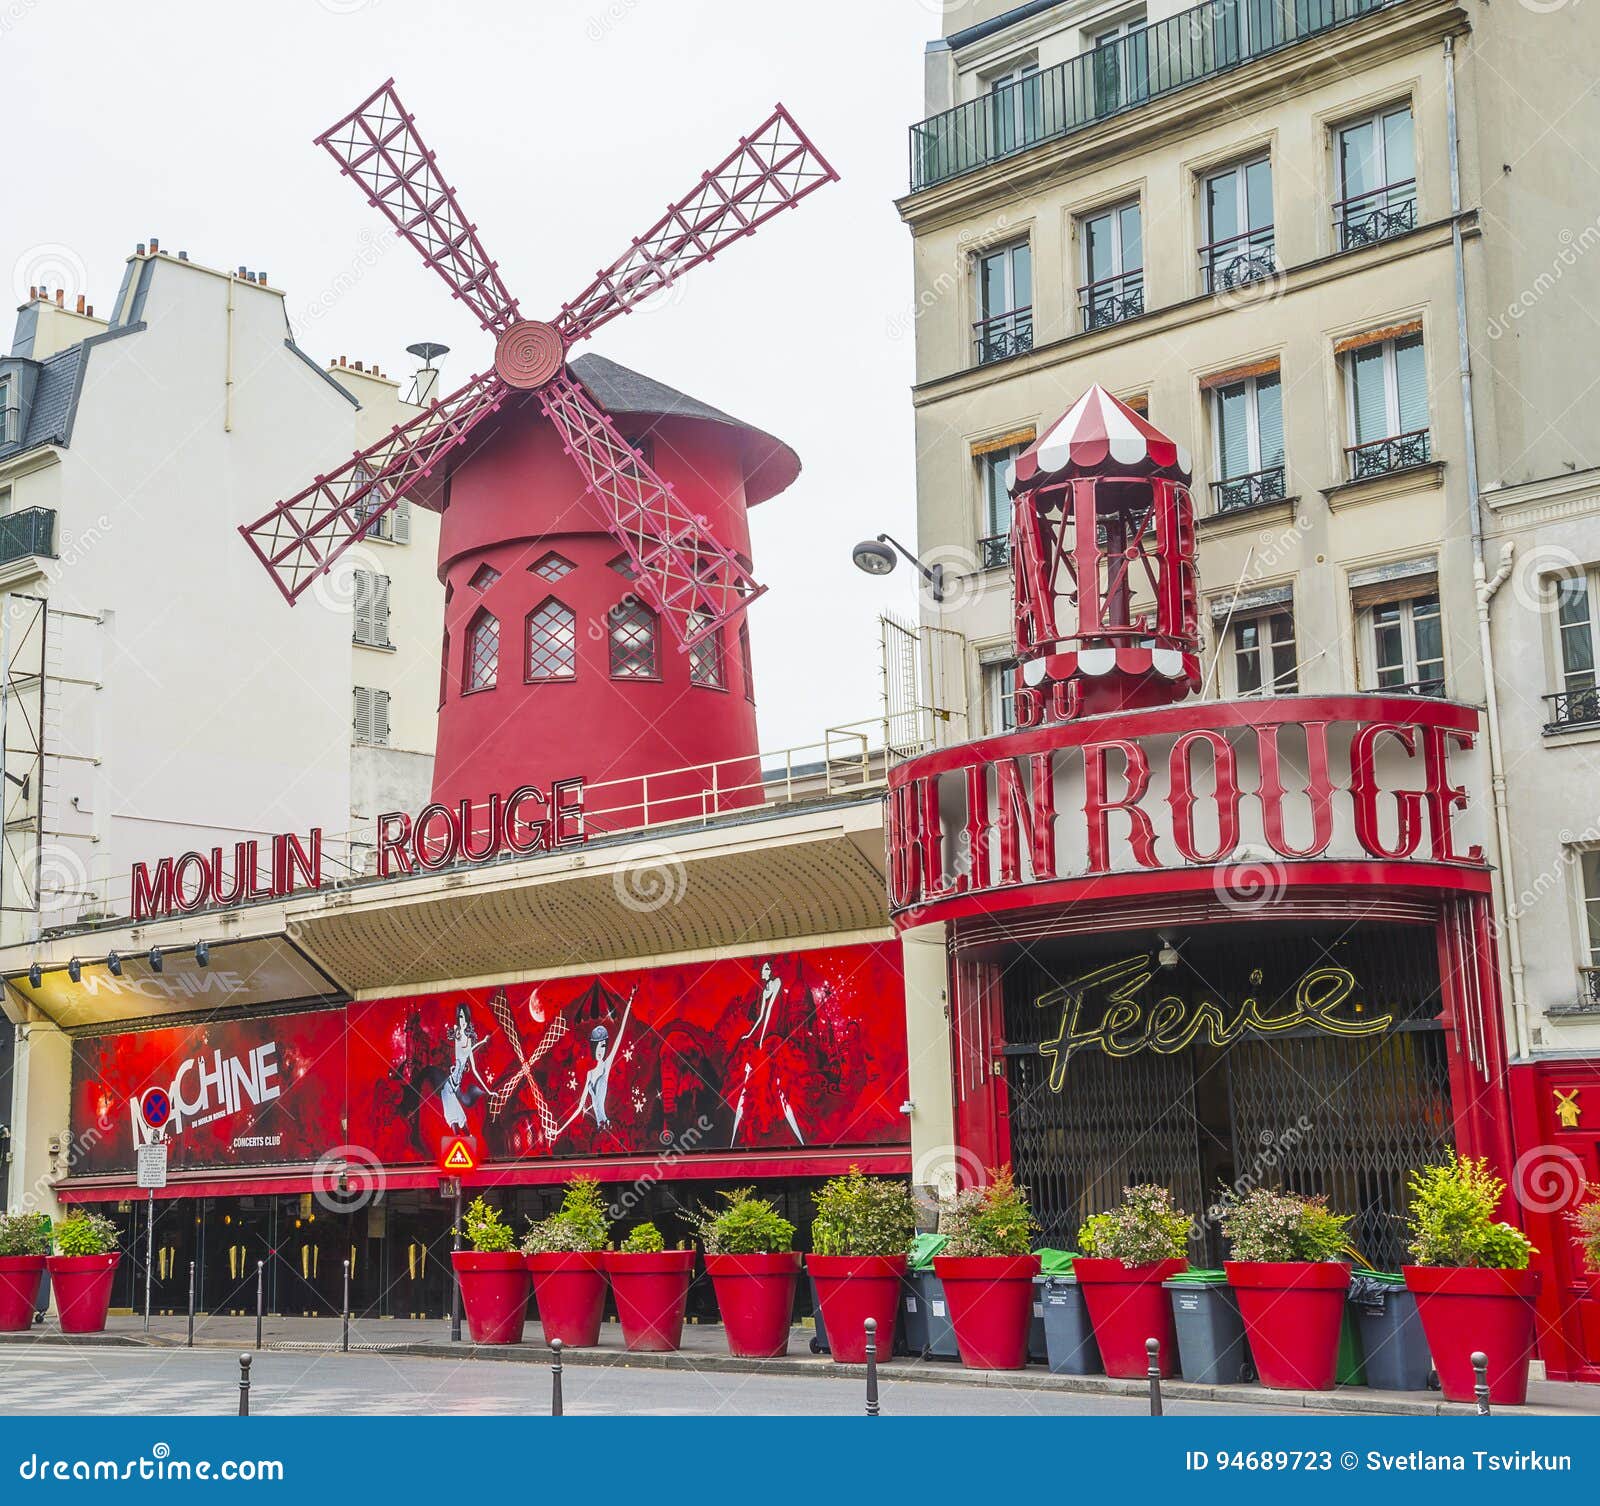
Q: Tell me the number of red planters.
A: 11